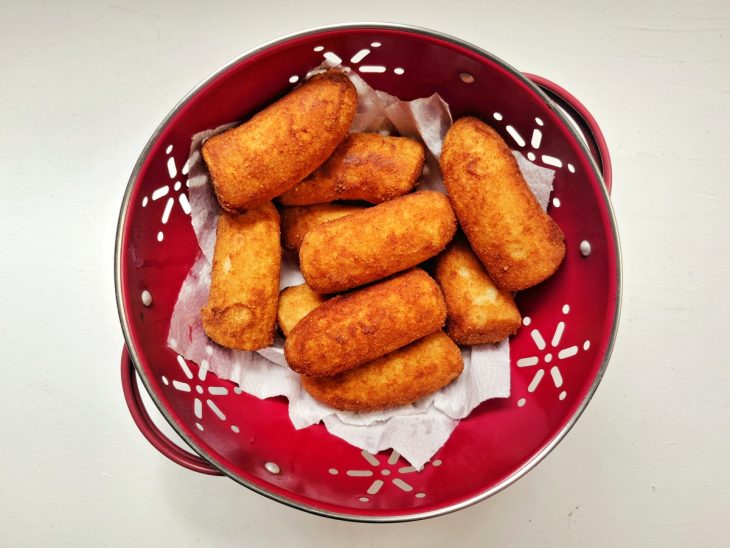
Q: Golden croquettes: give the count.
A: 10